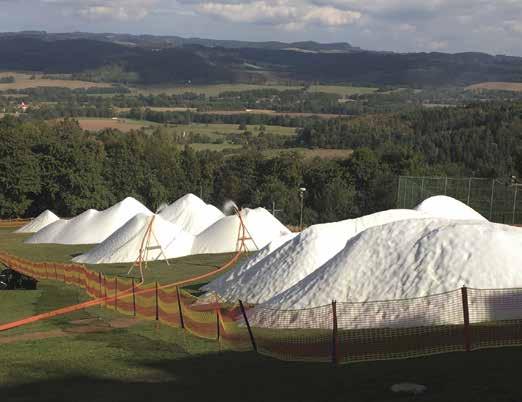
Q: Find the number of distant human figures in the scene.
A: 0